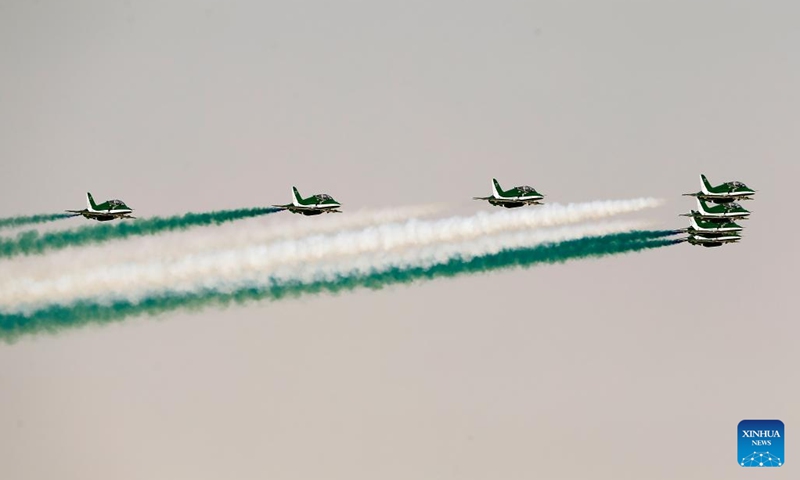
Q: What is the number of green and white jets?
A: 7